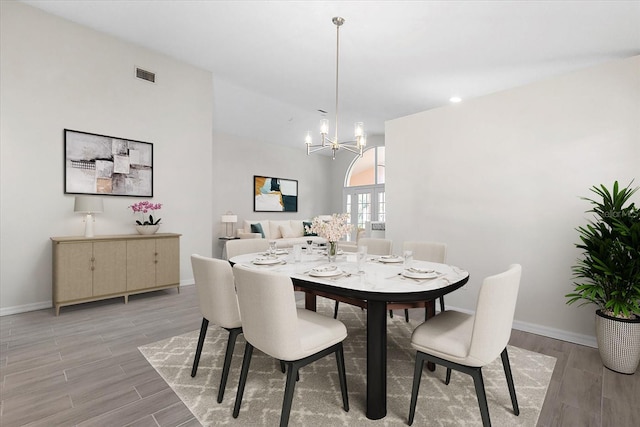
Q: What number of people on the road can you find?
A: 0